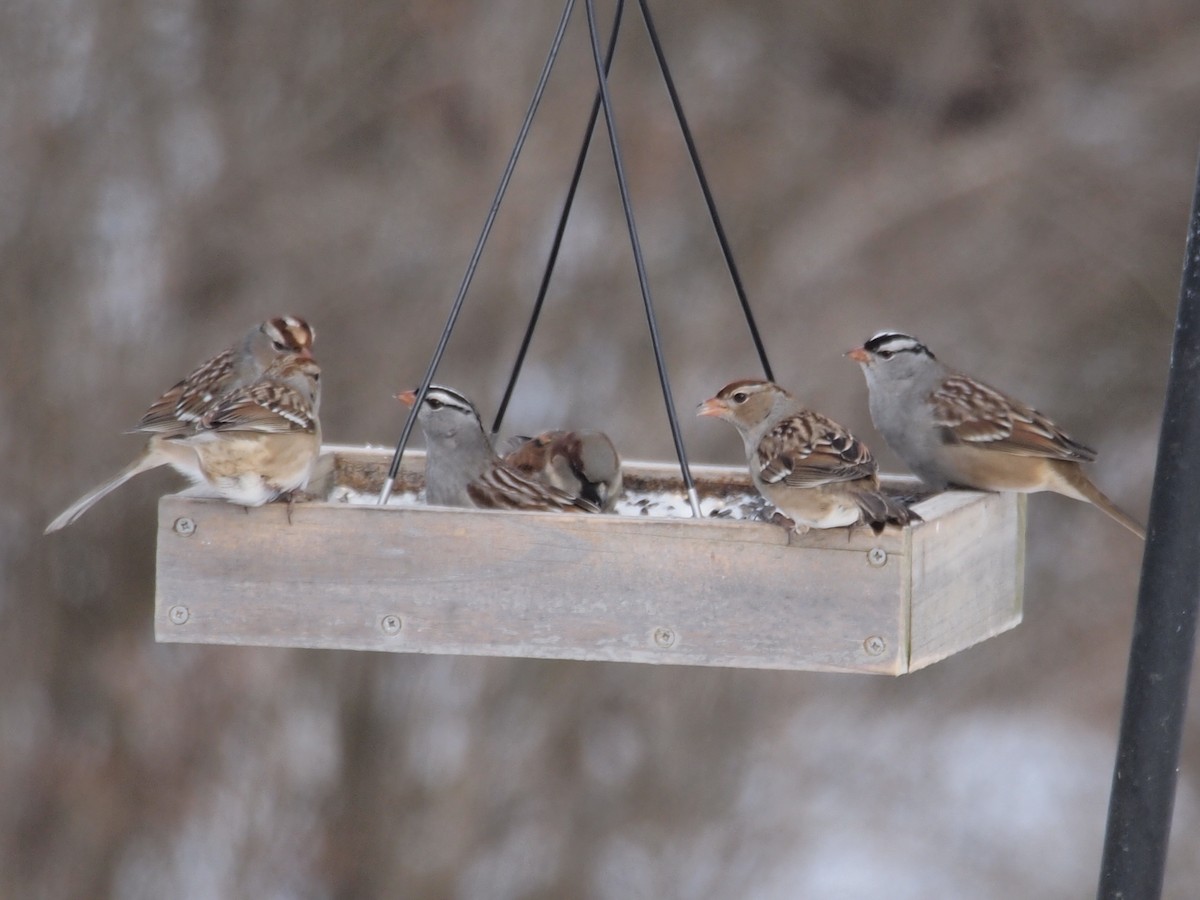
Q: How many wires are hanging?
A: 4